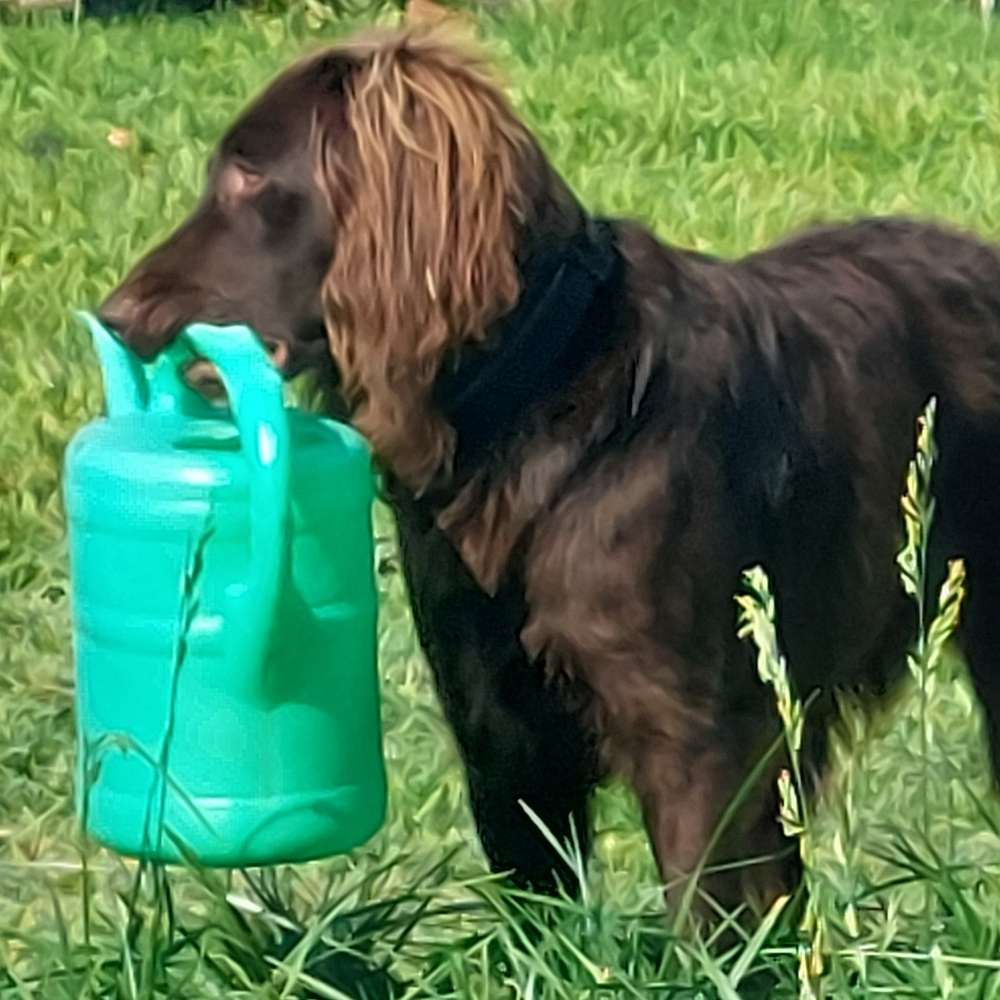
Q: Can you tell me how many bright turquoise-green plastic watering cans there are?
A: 1